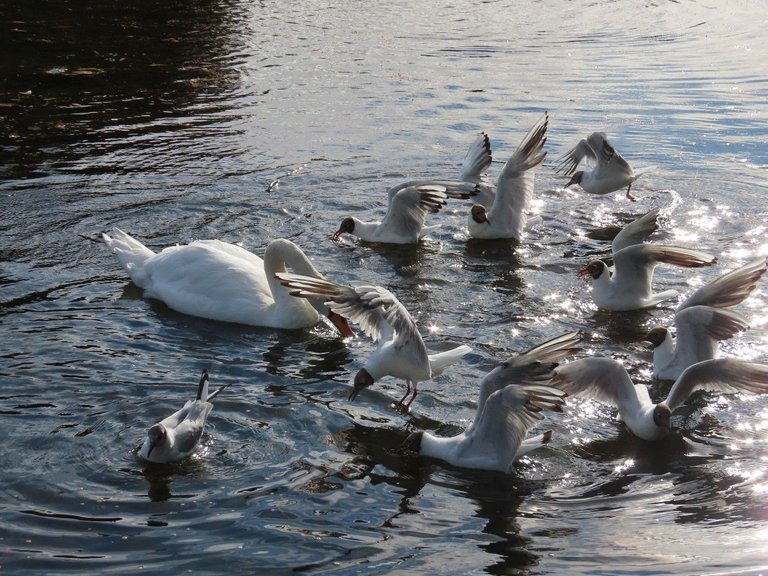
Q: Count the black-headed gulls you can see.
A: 9